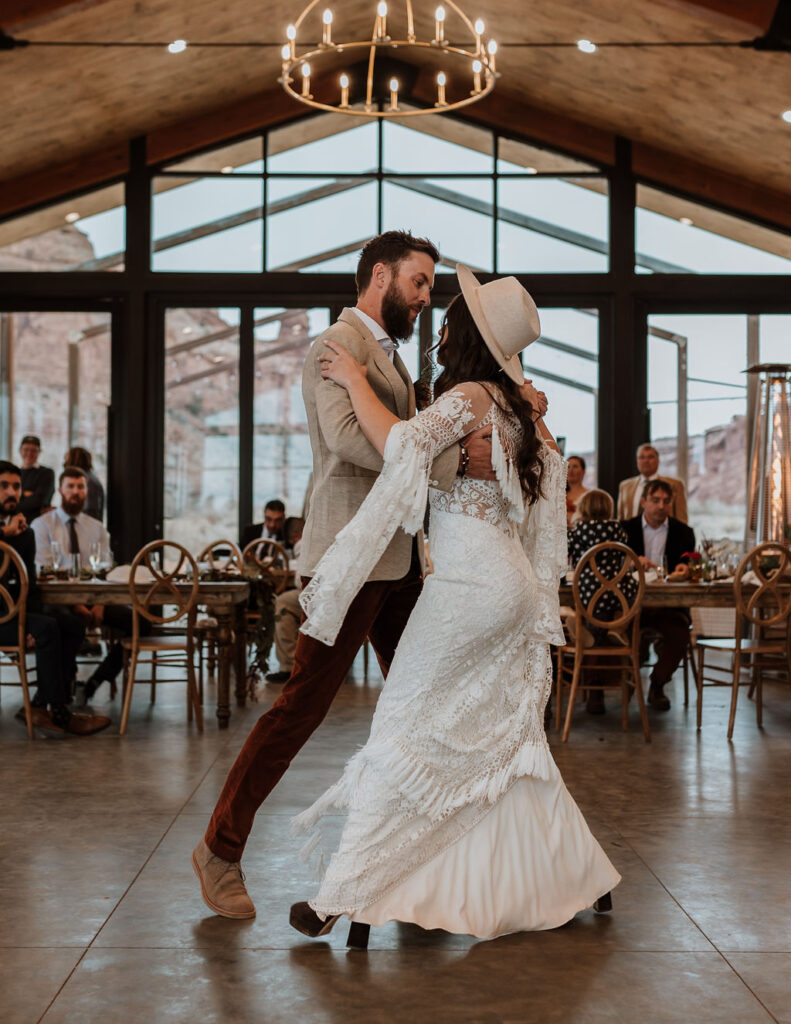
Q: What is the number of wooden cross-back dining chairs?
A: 6